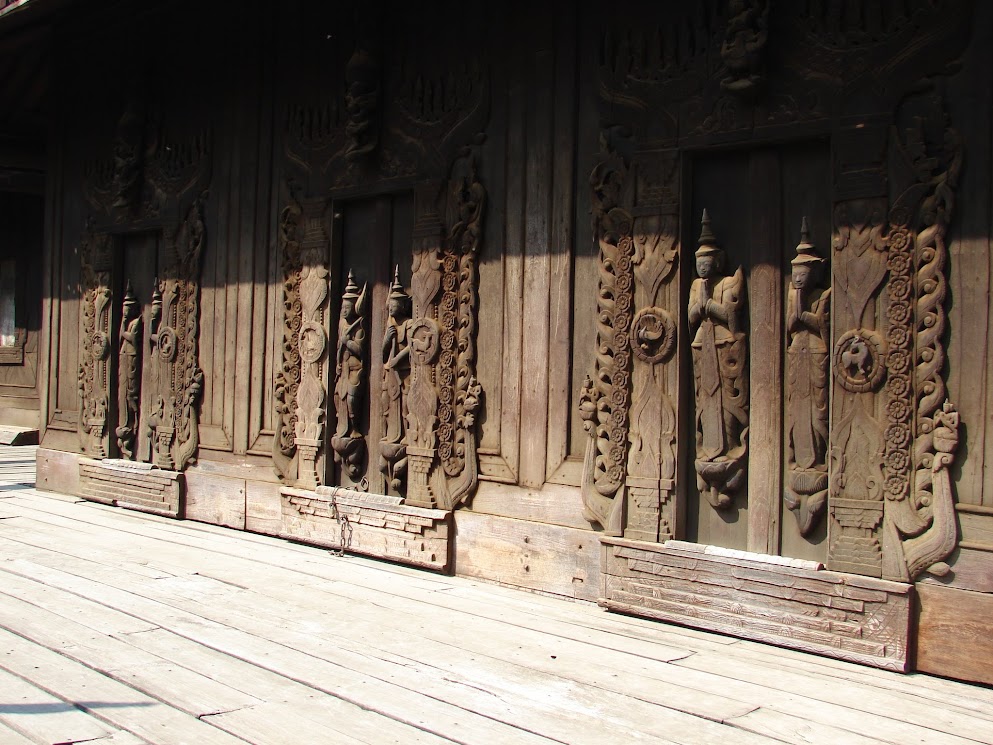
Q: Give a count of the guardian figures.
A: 6